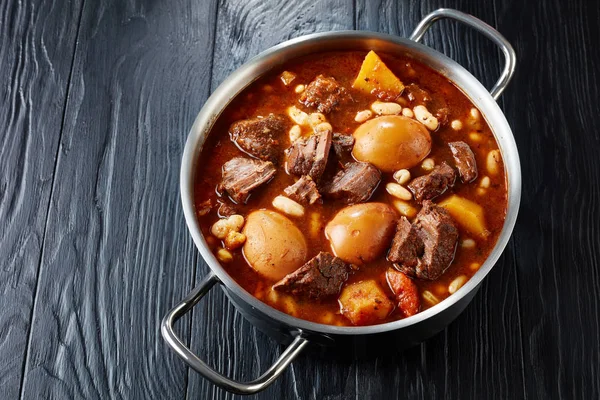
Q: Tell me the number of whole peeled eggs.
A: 3